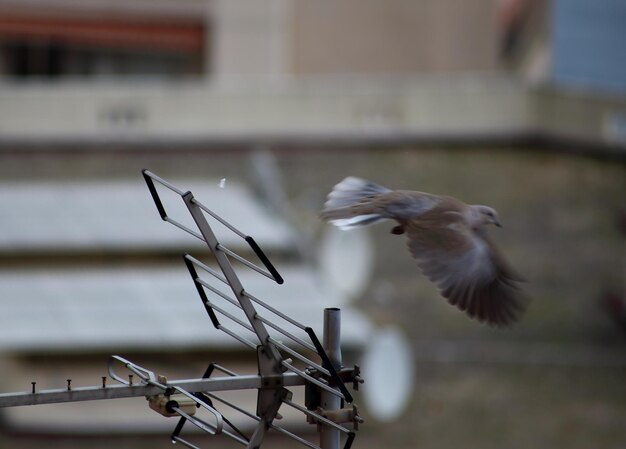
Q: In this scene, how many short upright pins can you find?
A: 4